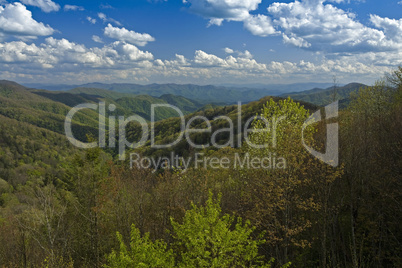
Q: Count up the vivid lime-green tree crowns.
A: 3